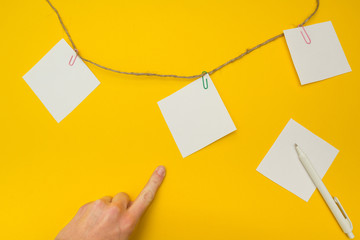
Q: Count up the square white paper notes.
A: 4